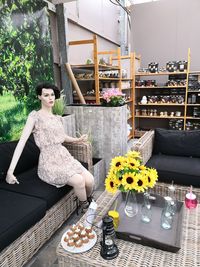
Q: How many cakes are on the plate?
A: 12